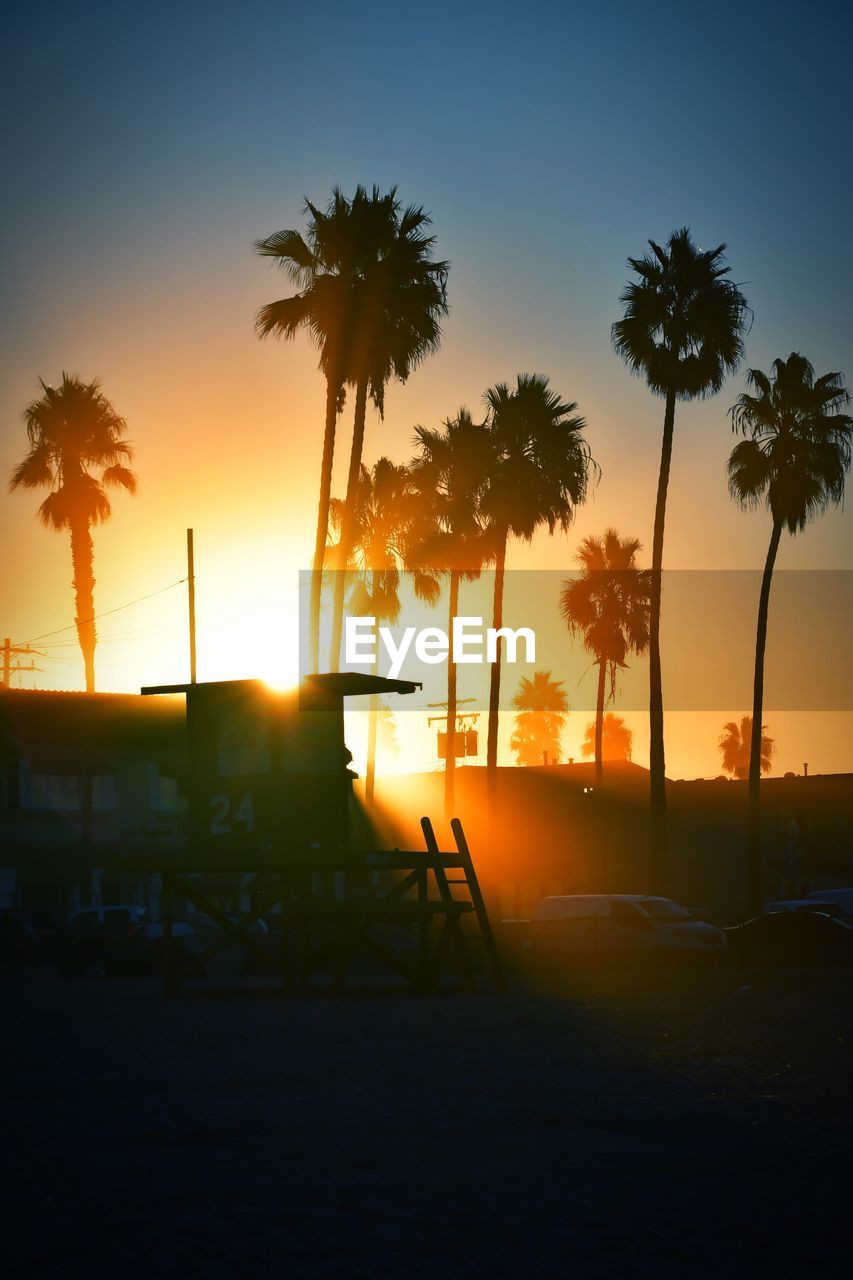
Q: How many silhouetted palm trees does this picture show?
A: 12